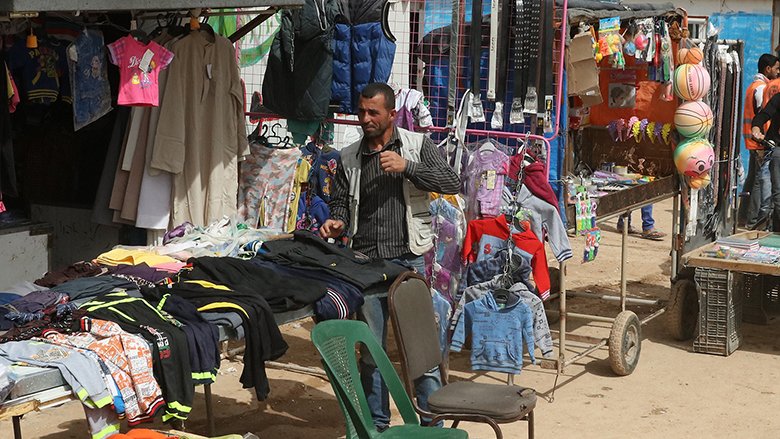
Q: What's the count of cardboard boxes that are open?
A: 1